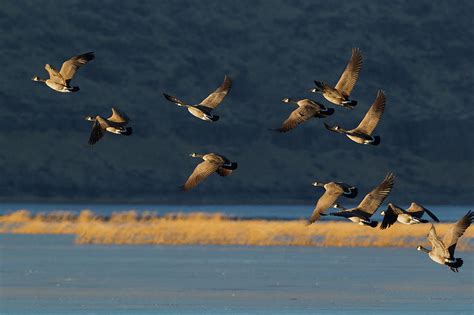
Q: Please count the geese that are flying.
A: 11